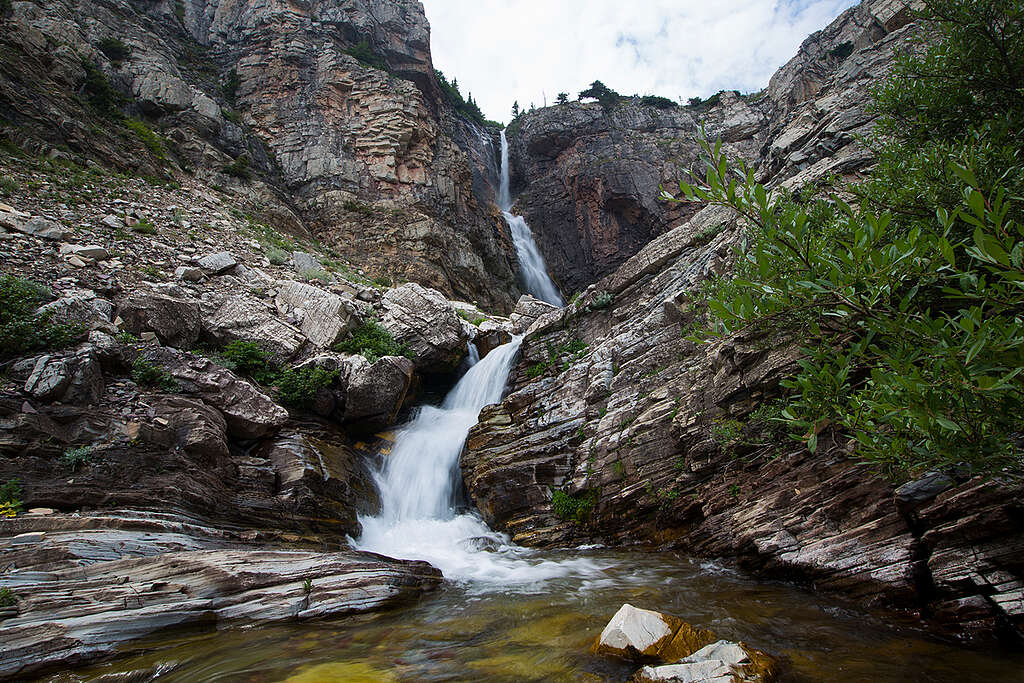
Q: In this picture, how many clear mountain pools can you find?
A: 1